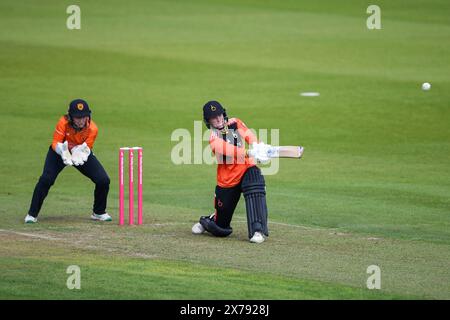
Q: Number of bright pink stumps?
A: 3